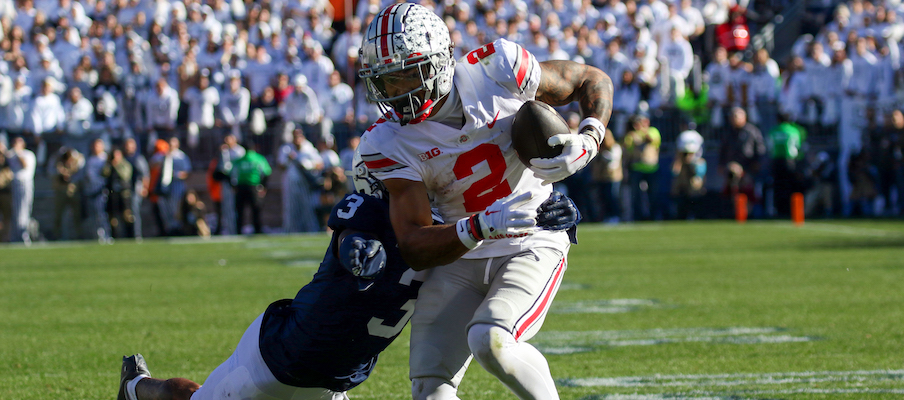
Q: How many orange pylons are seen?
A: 2